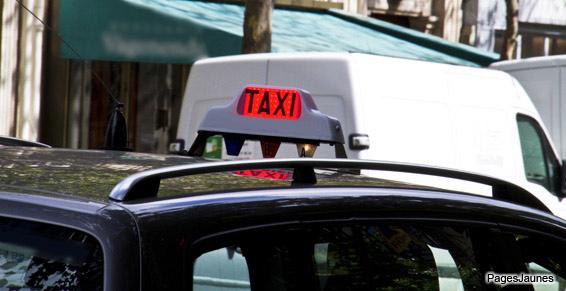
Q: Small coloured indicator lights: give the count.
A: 3